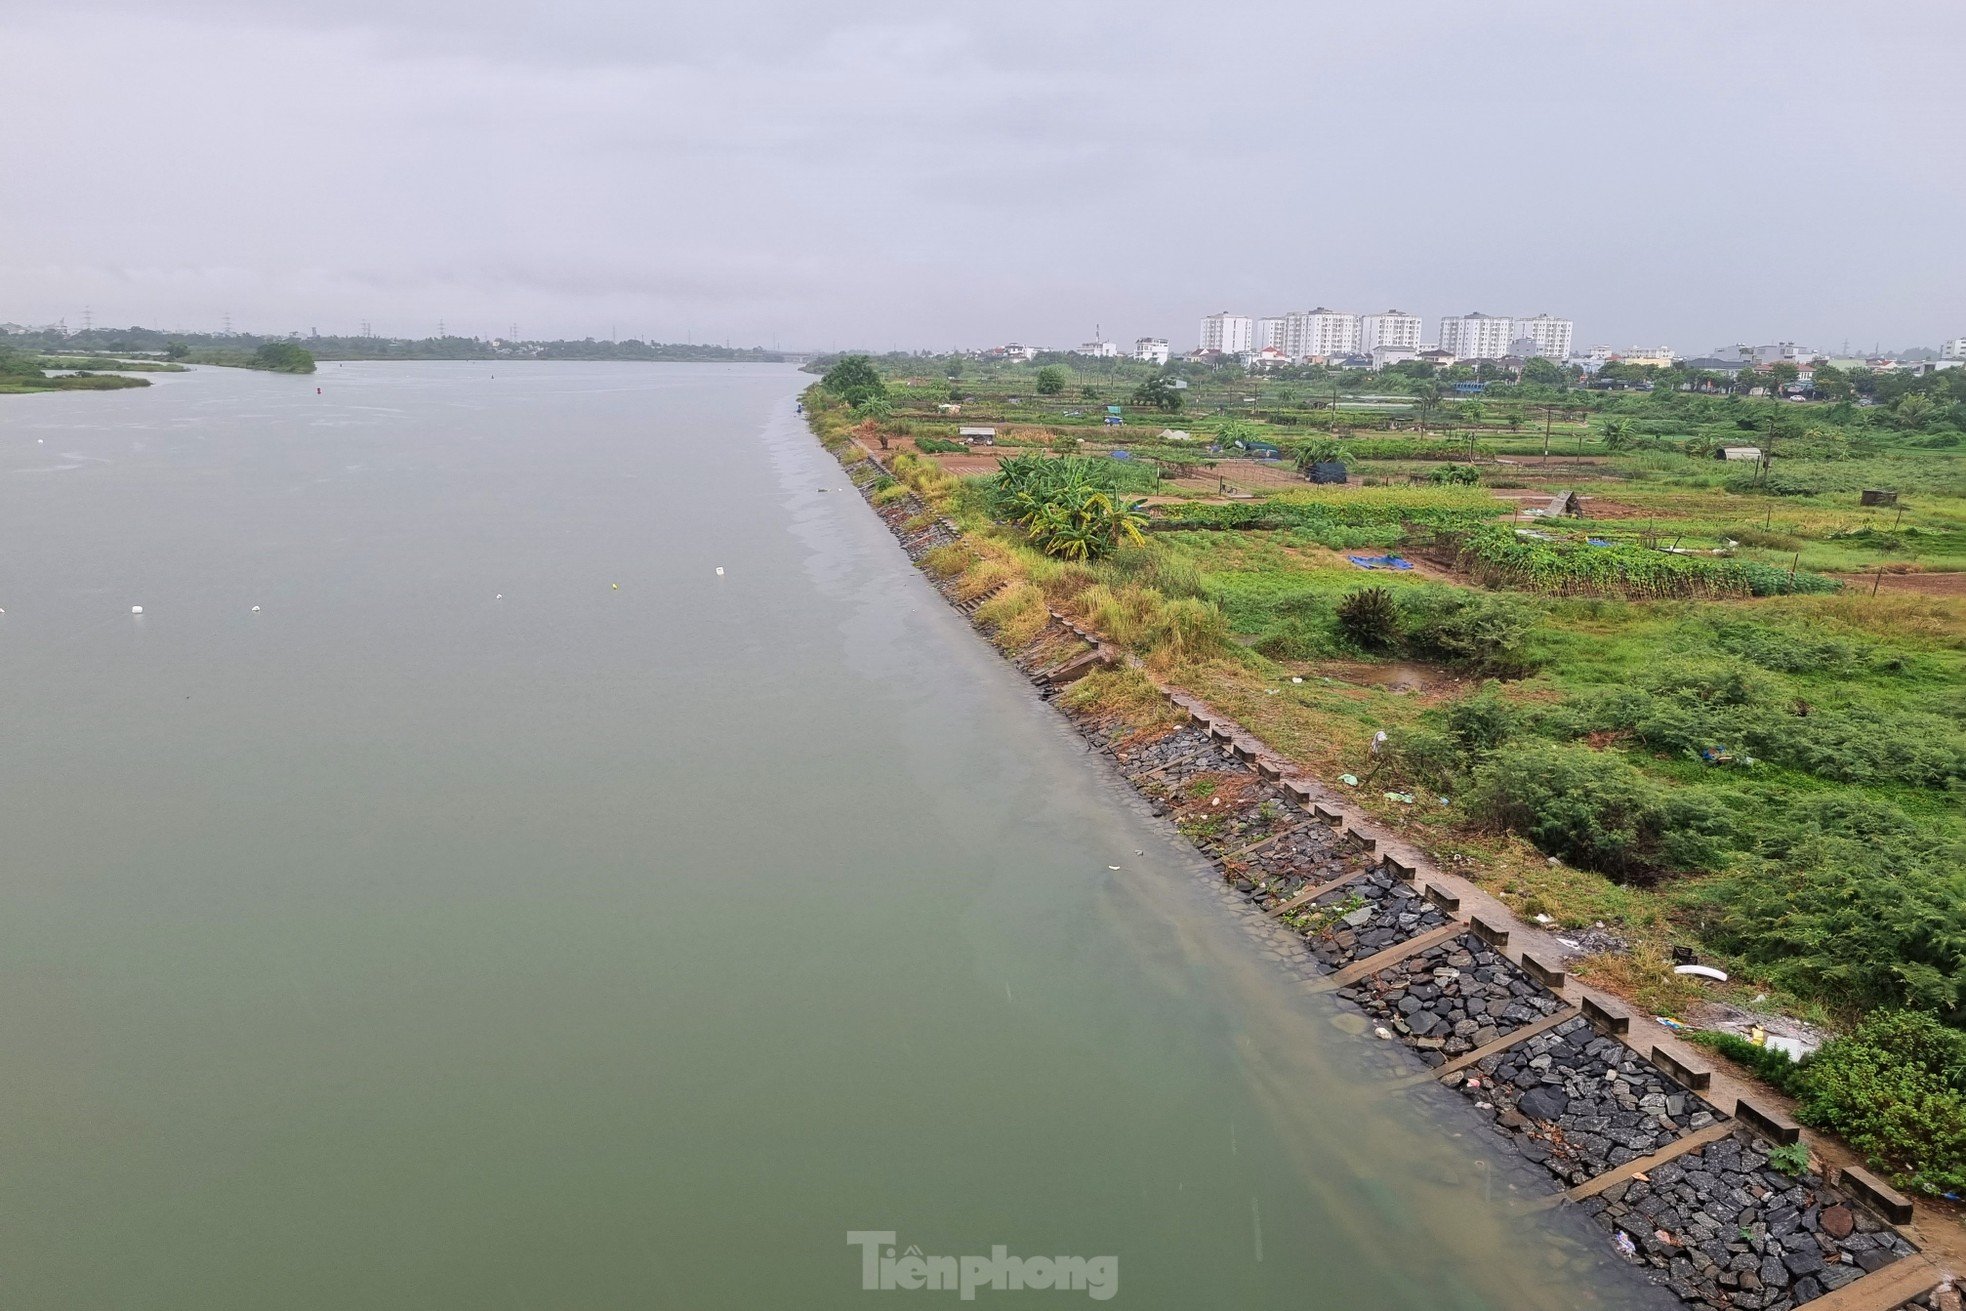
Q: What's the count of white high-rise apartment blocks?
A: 6